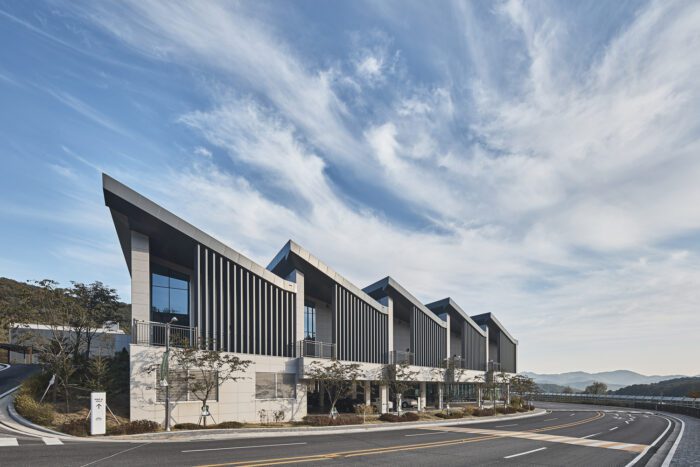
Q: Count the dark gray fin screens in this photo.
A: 5